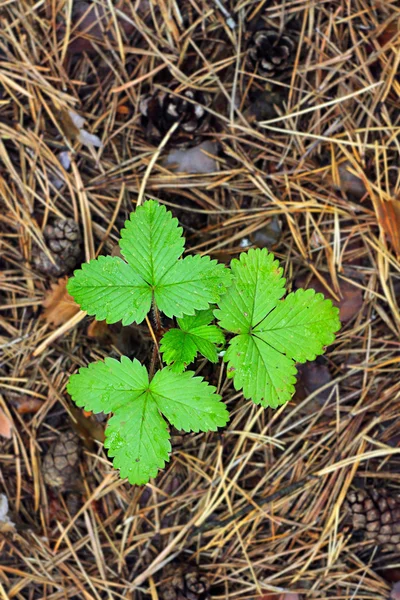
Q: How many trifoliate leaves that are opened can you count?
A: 3